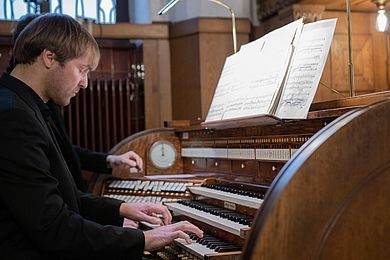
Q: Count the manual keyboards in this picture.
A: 3